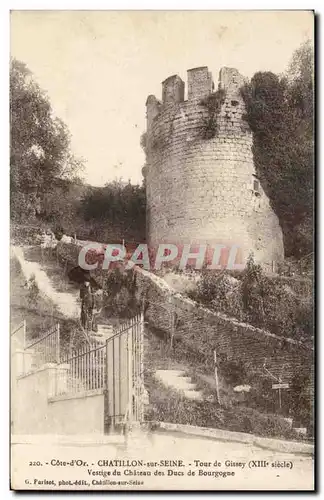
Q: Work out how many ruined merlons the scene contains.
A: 4